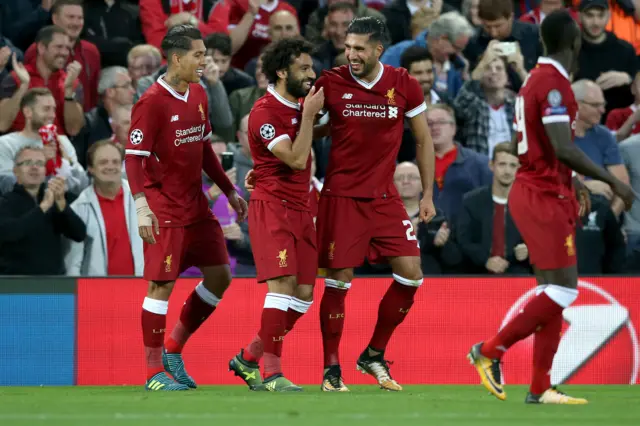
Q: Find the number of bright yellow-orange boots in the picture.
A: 2